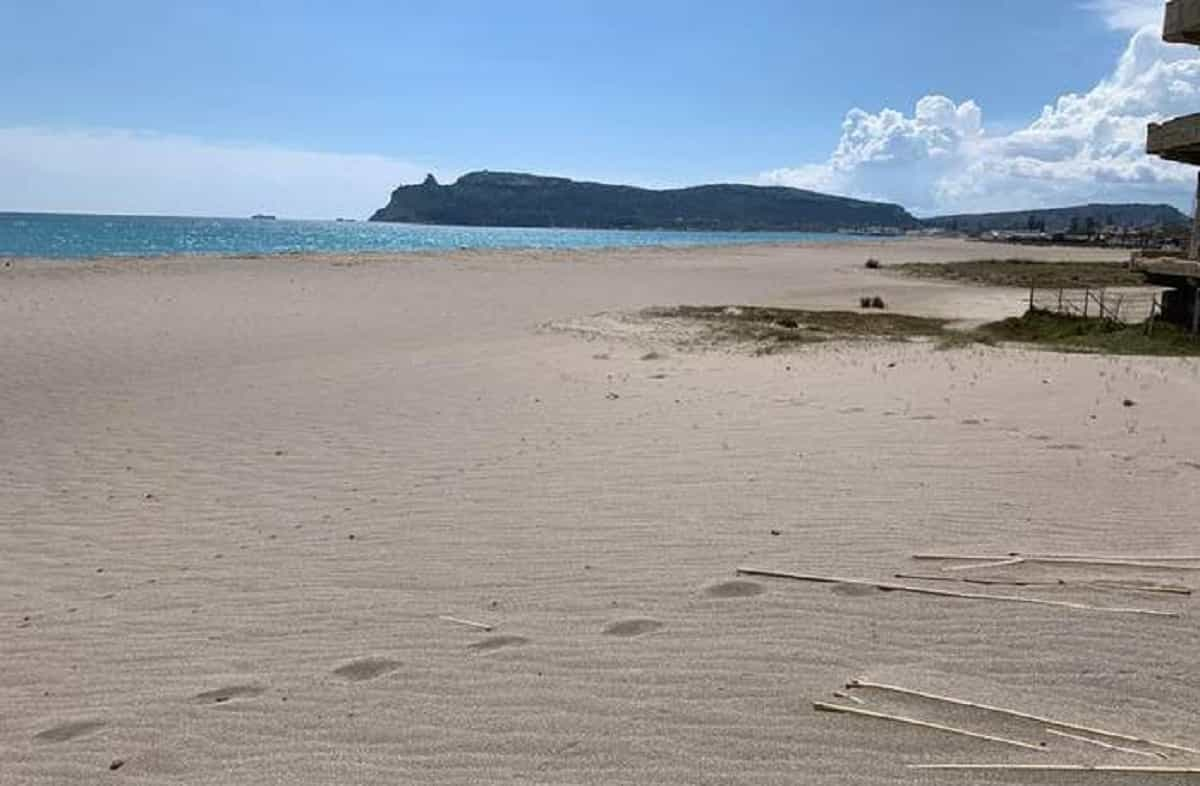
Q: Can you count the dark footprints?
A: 7